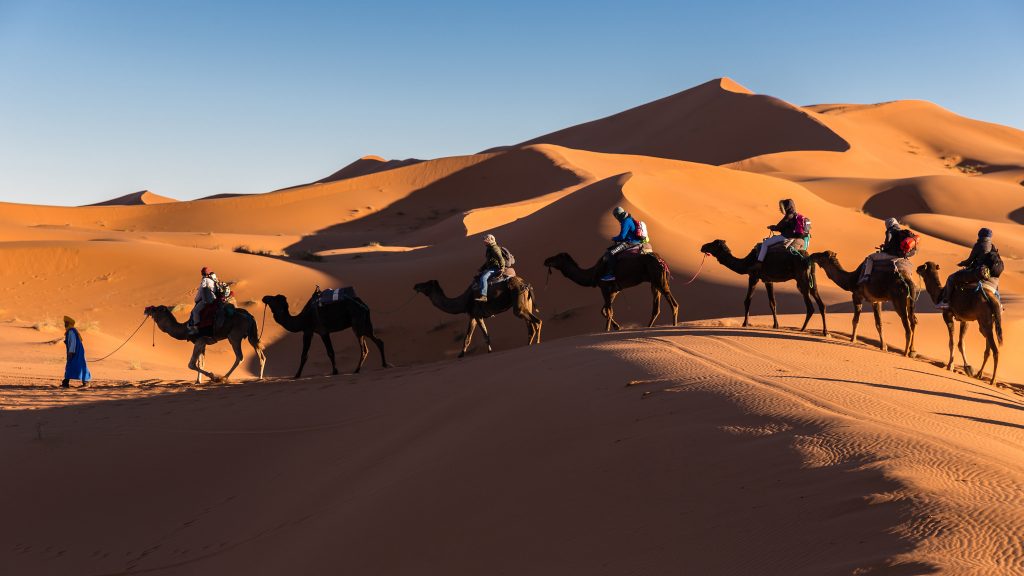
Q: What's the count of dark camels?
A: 7